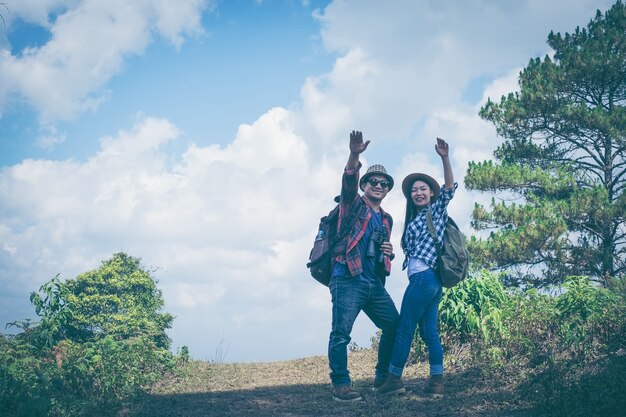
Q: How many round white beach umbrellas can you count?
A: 0